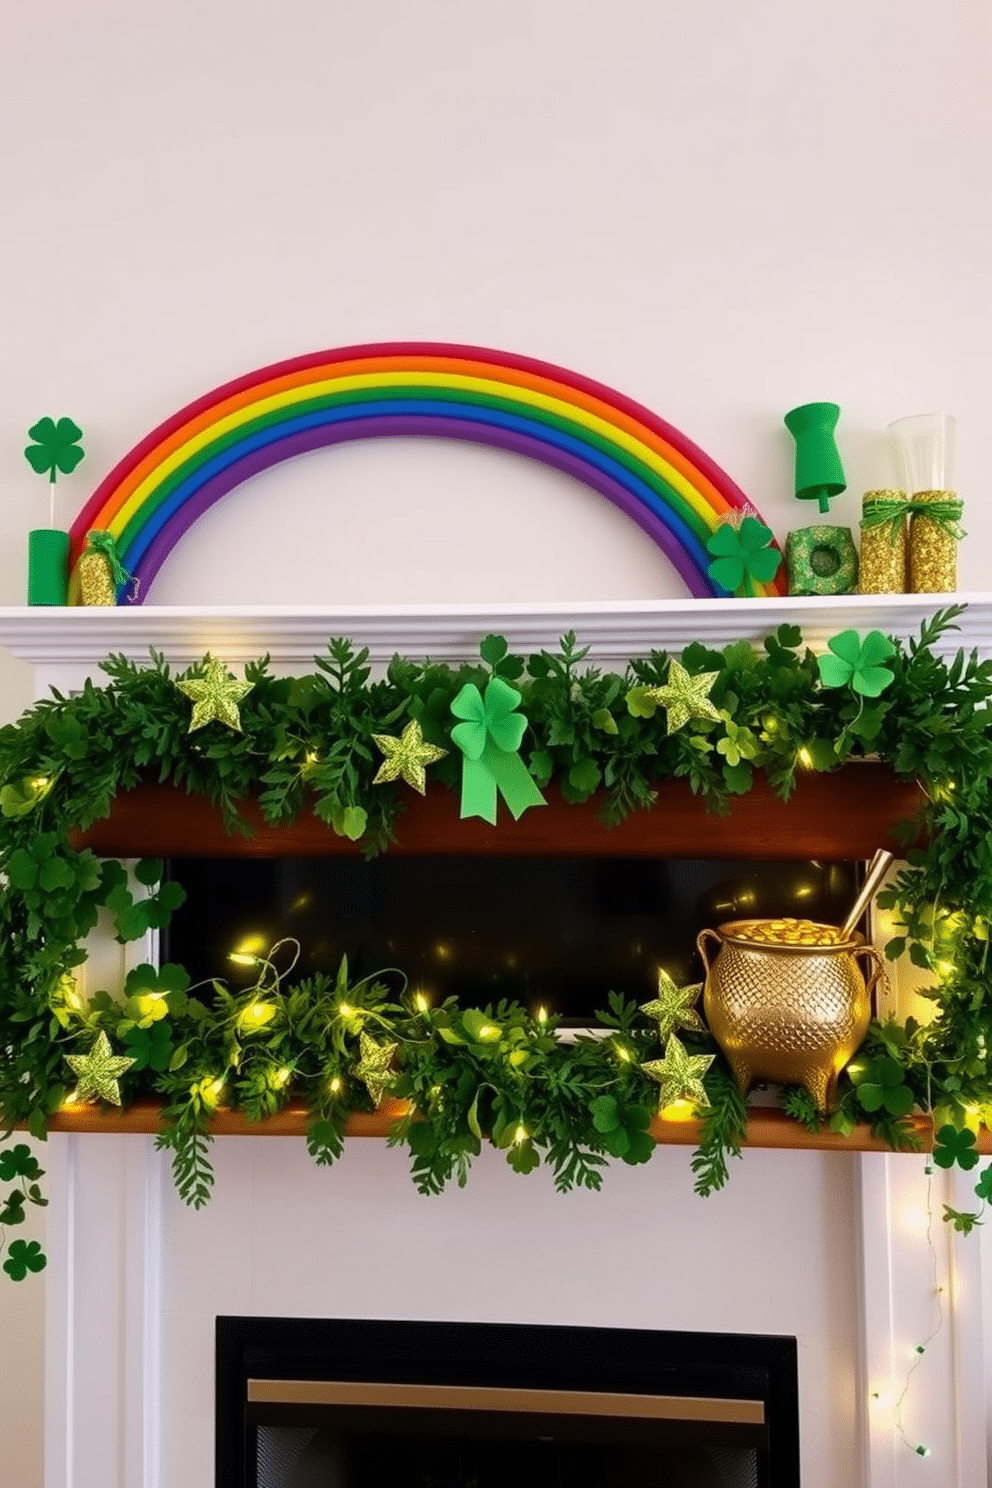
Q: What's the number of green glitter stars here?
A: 7